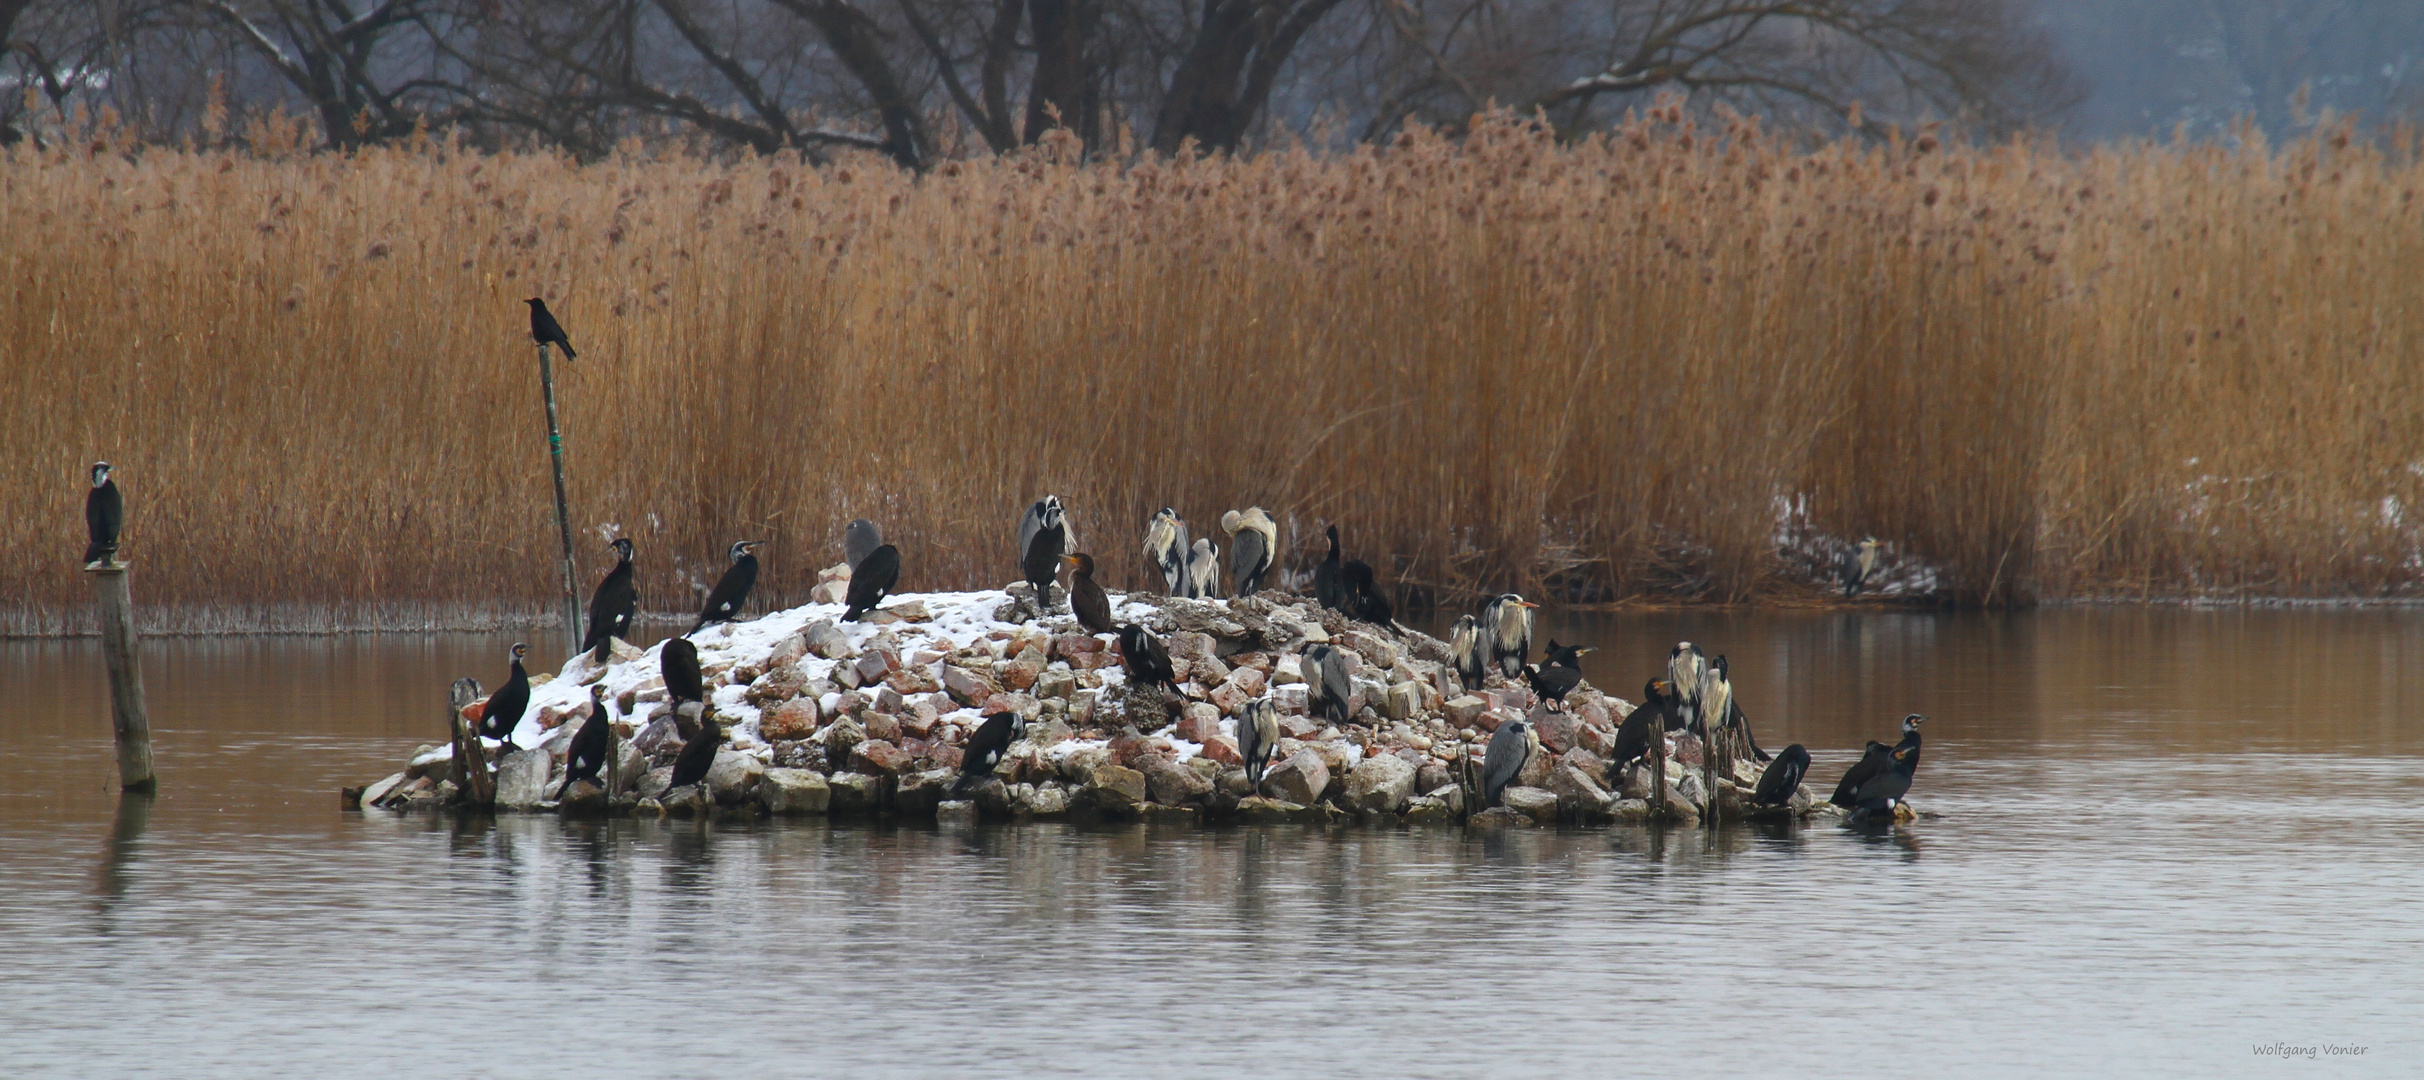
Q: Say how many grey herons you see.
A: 13